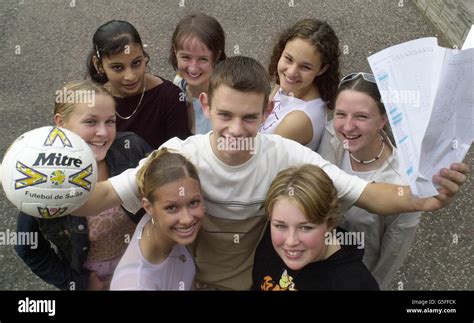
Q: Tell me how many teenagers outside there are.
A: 8